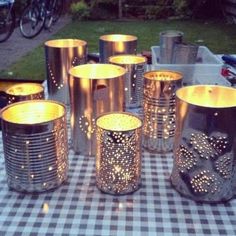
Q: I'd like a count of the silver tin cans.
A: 11